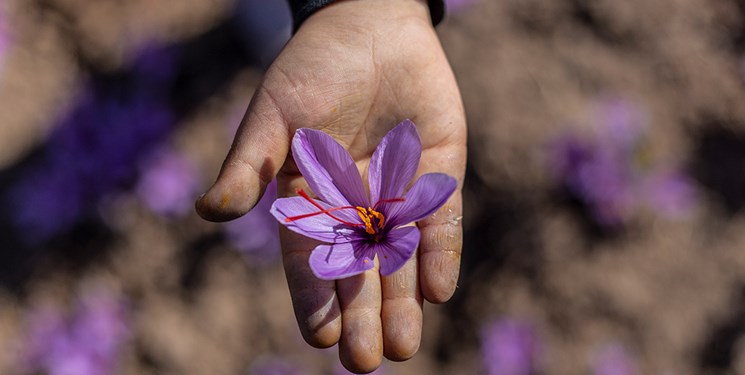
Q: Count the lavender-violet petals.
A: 6